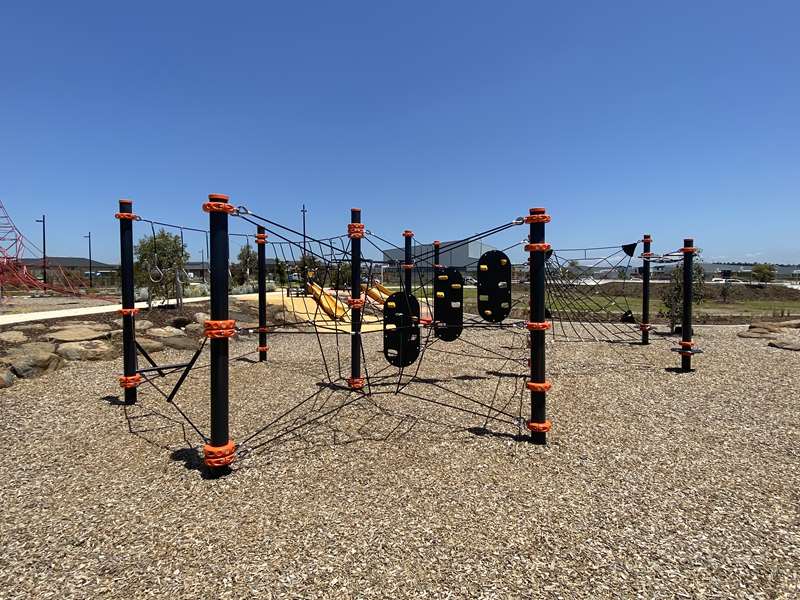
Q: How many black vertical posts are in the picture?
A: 9